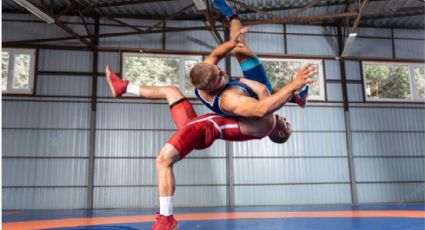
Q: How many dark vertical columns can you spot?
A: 3